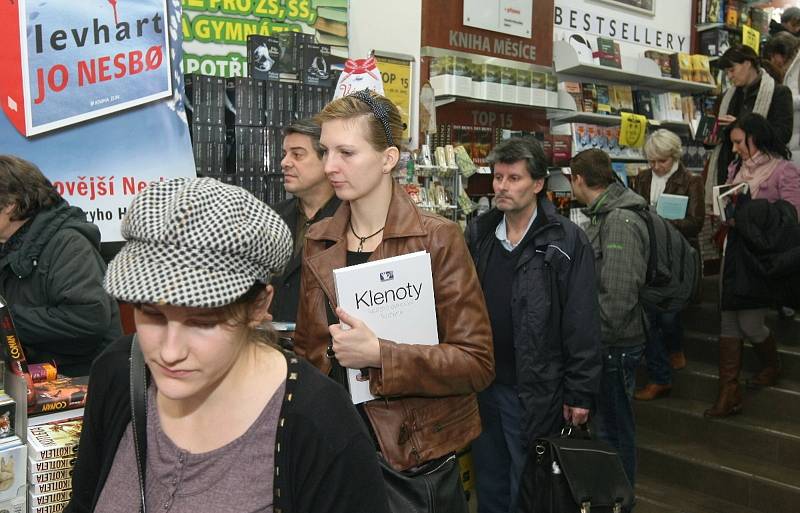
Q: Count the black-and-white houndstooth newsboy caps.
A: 1